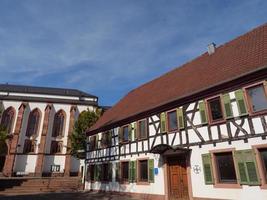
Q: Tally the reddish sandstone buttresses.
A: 3